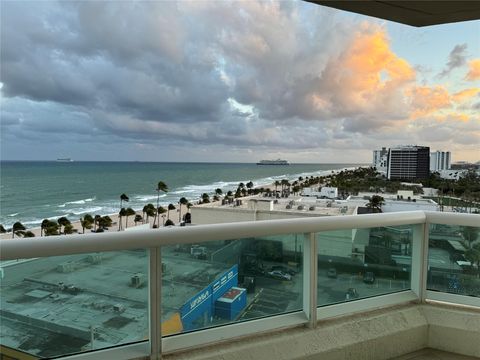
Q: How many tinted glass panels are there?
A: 4